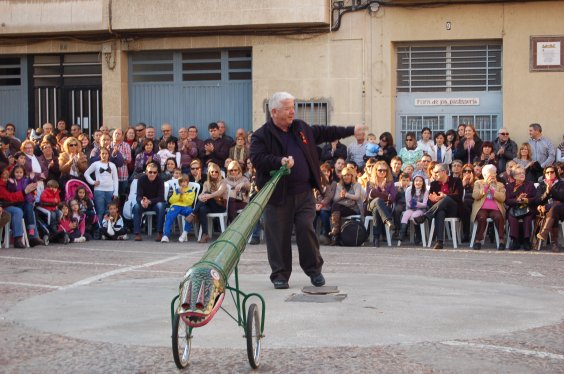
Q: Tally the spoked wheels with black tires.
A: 2